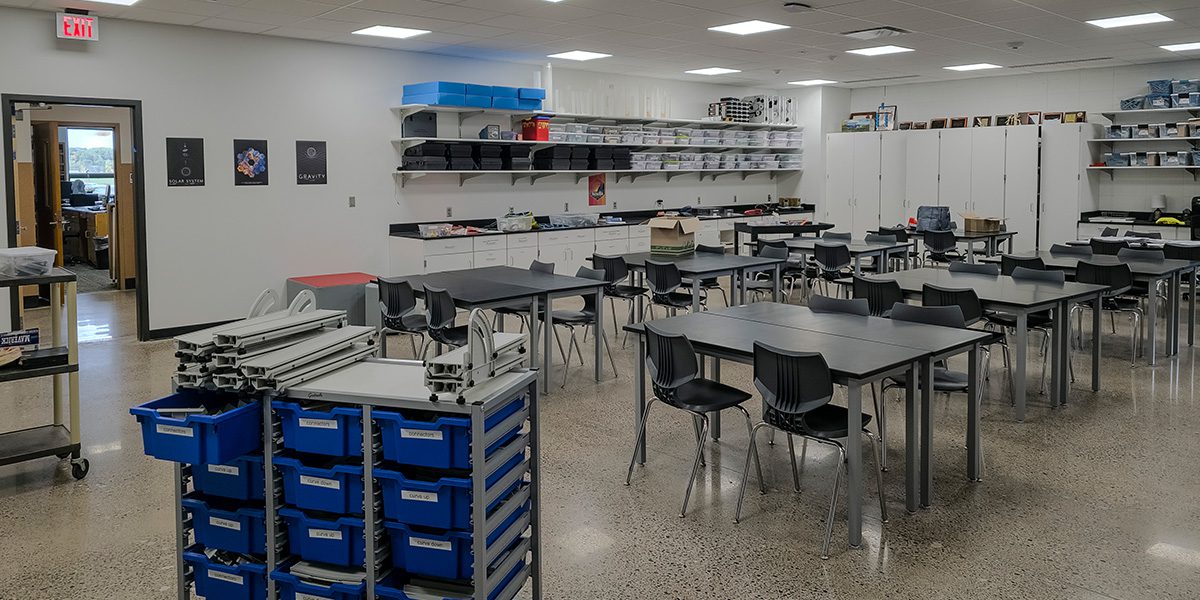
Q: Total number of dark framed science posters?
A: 3